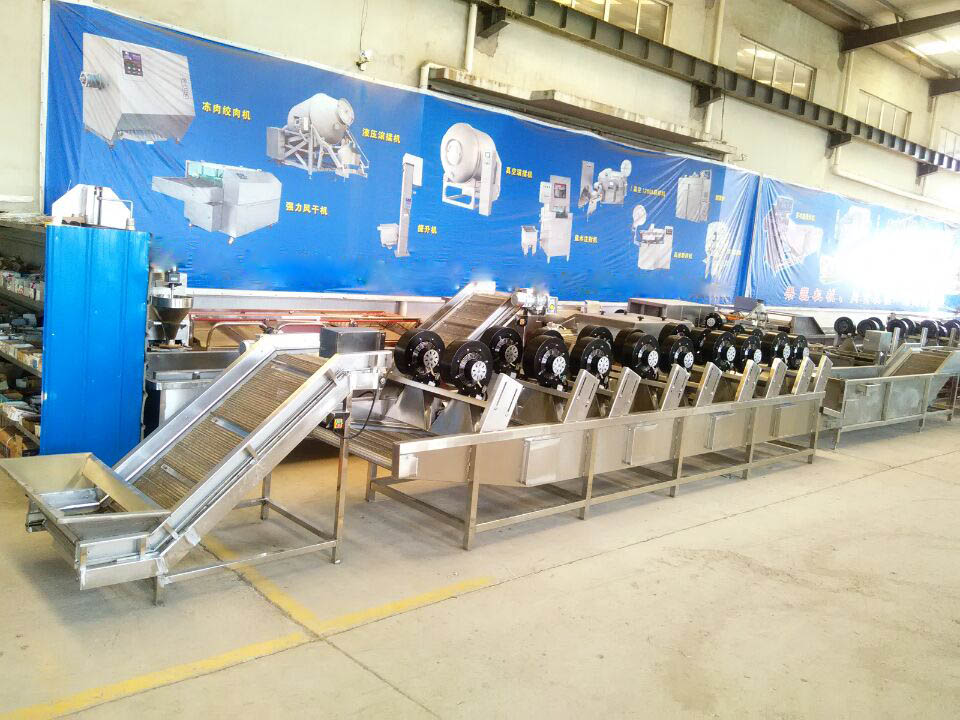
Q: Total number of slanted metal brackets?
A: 9